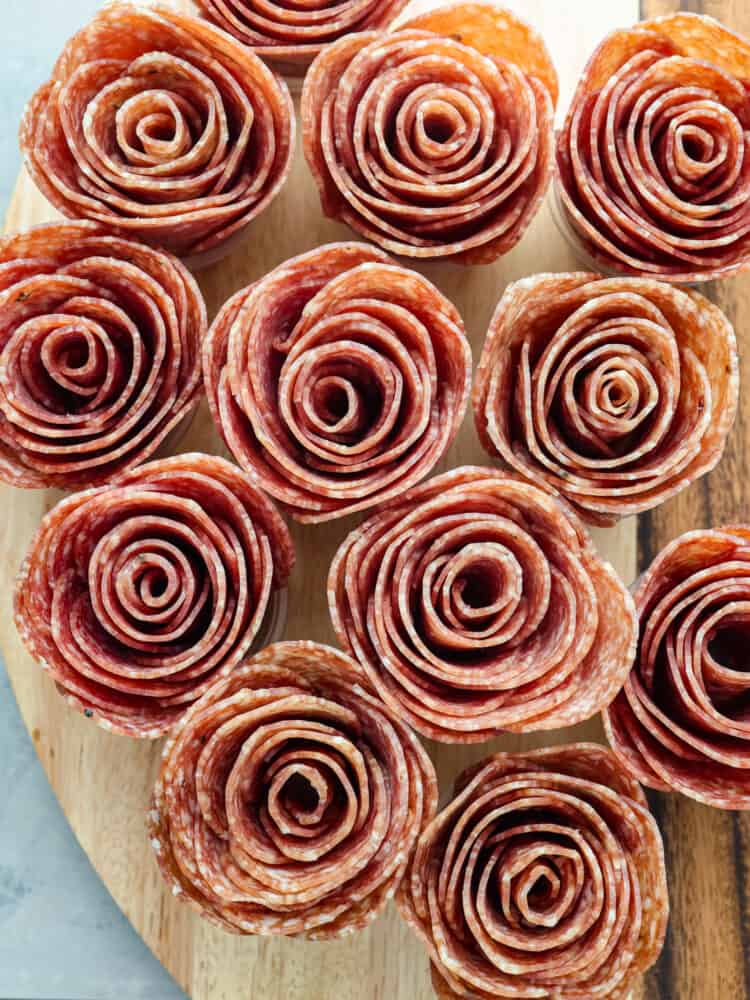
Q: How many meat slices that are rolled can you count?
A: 12